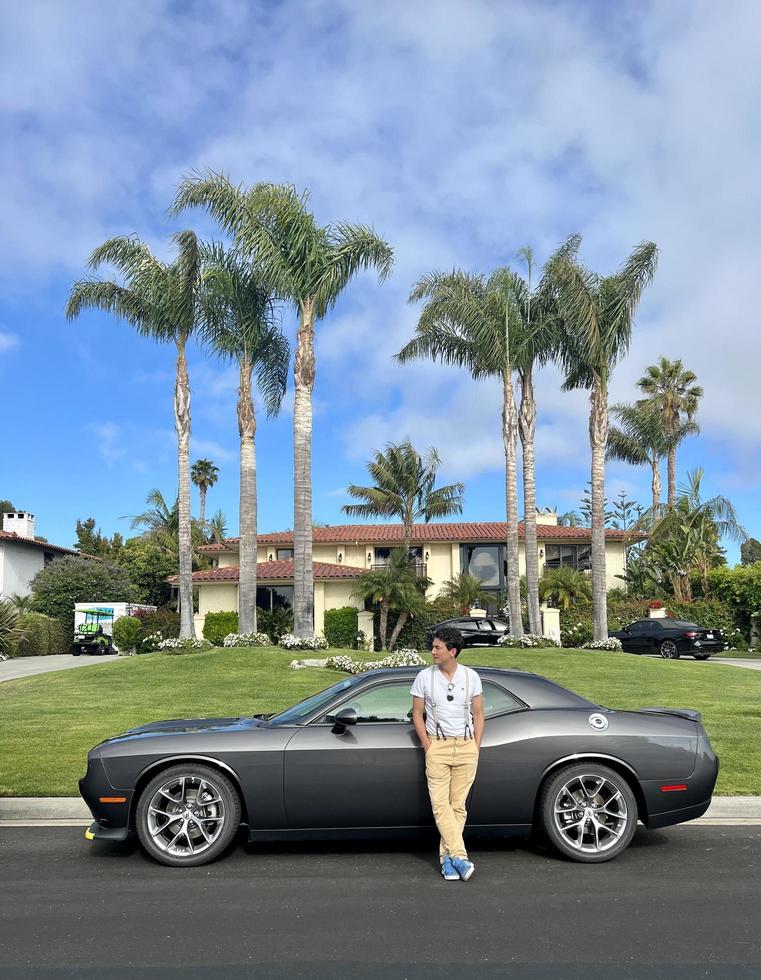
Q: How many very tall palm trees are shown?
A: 6